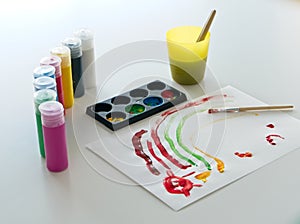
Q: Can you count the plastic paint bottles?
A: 8